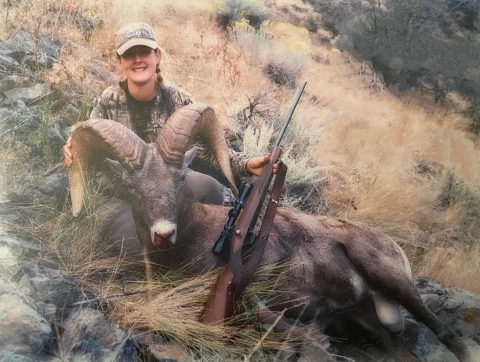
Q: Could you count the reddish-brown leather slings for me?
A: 1